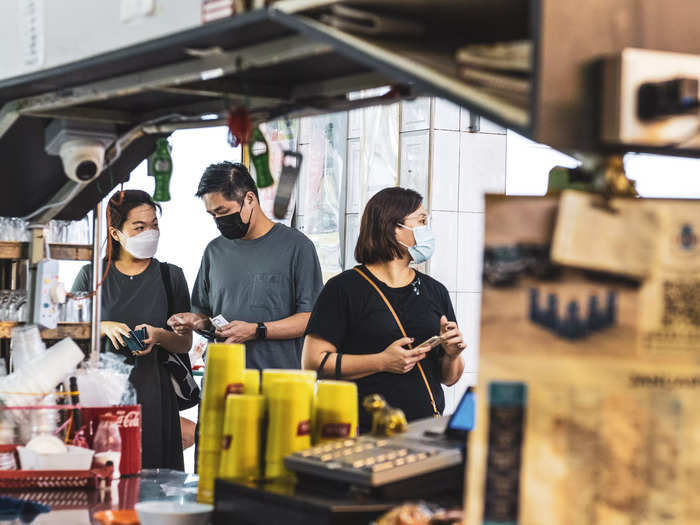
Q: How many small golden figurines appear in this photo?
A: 1